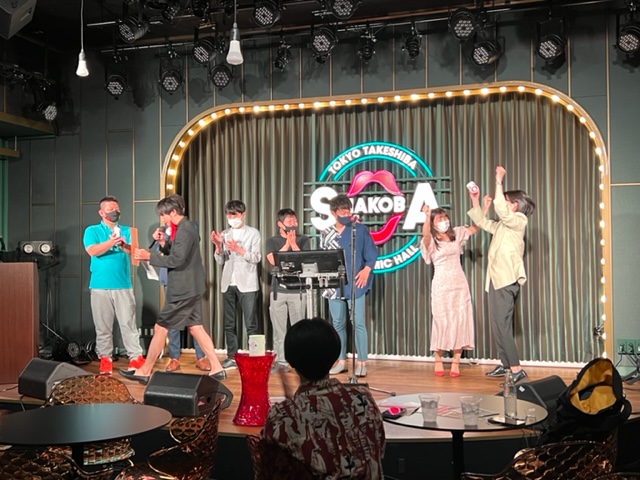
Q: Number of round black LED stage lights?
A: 13